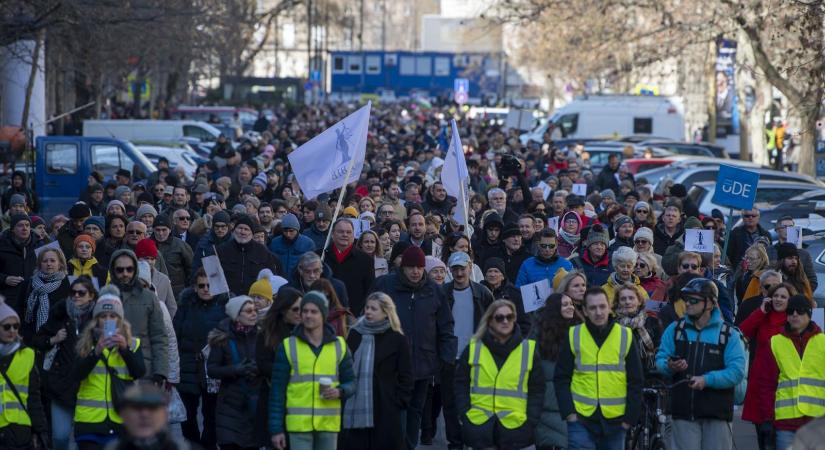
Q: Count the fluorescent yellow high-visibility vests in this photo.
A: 6